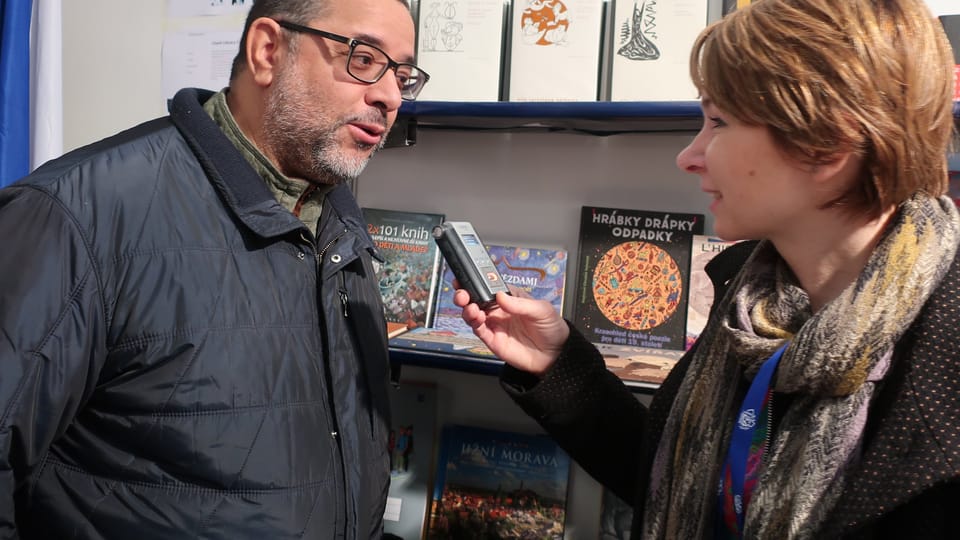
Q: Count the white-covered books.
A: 3